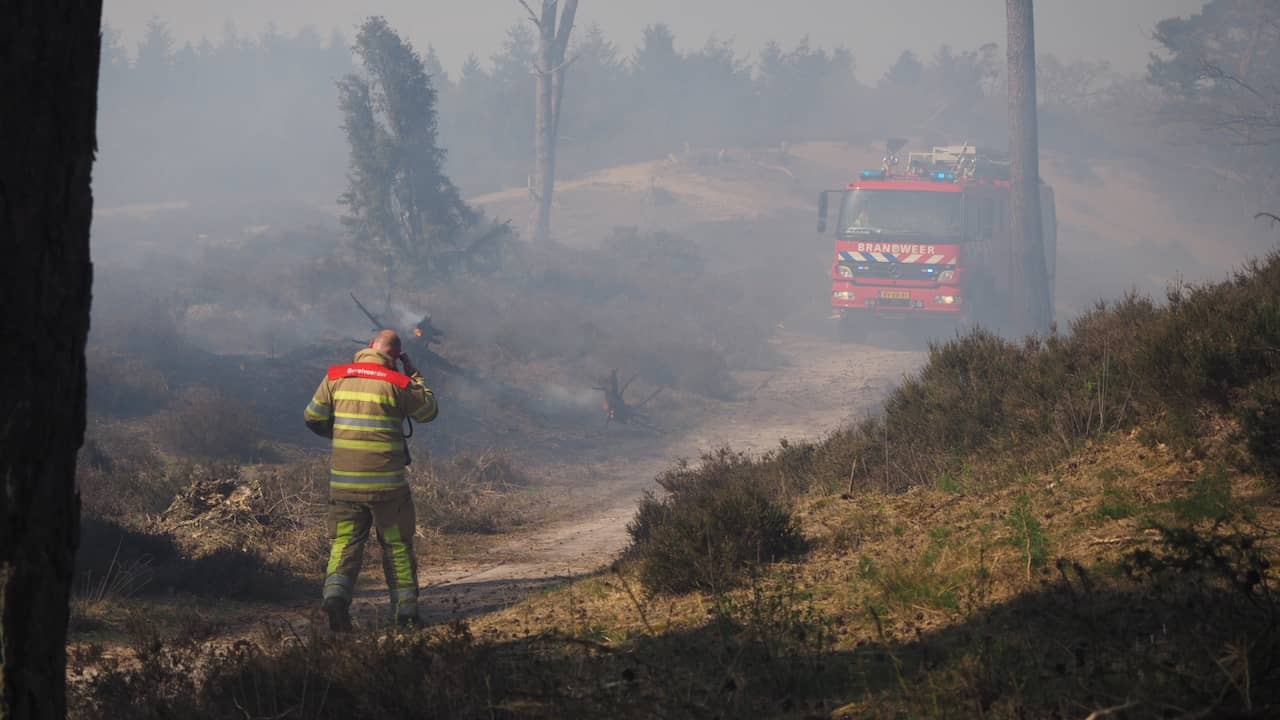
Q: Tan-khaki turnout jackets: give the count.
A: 1